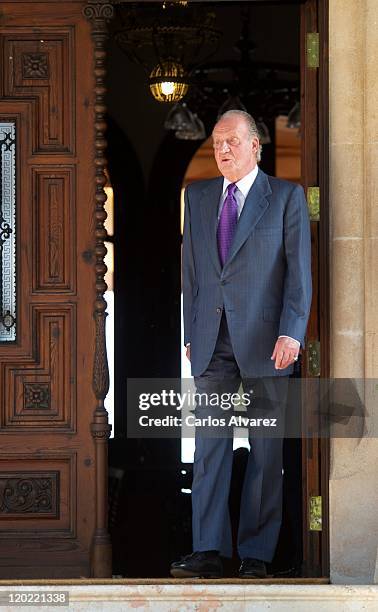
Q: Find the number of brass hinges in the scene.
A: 4